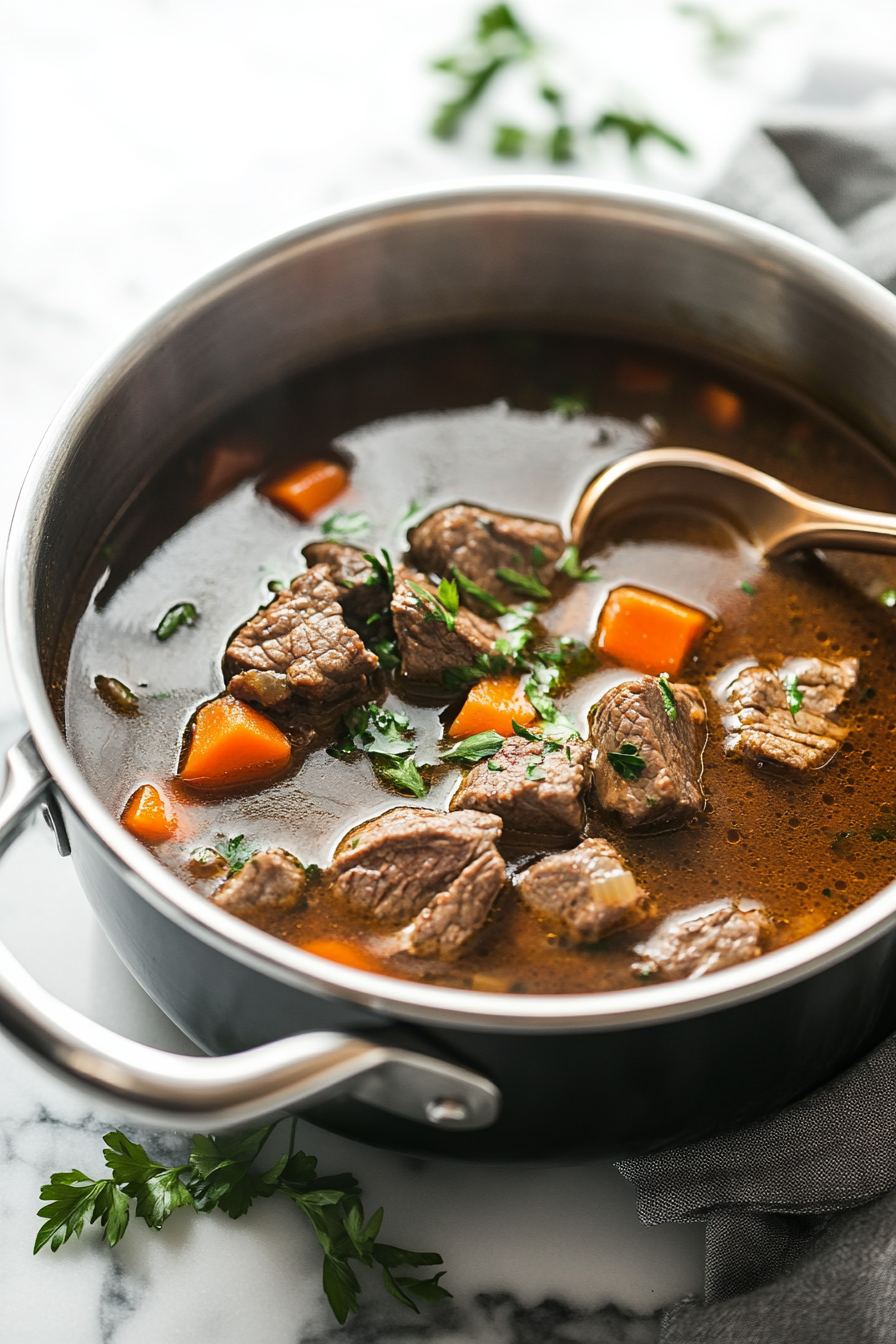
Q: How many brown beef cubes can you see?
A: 11